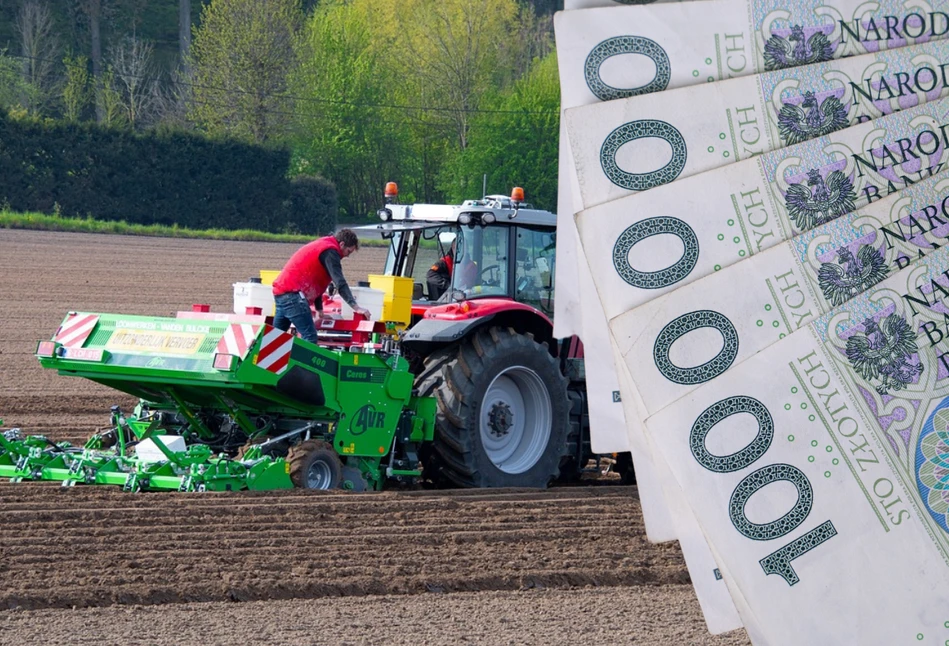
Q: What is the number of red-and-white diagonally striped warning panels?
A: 3